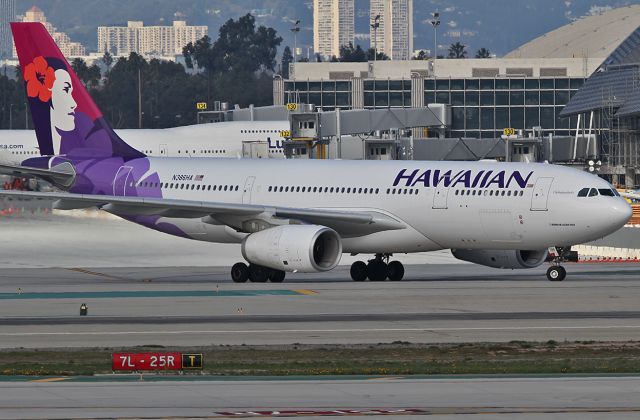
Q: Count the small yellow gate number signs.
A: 4